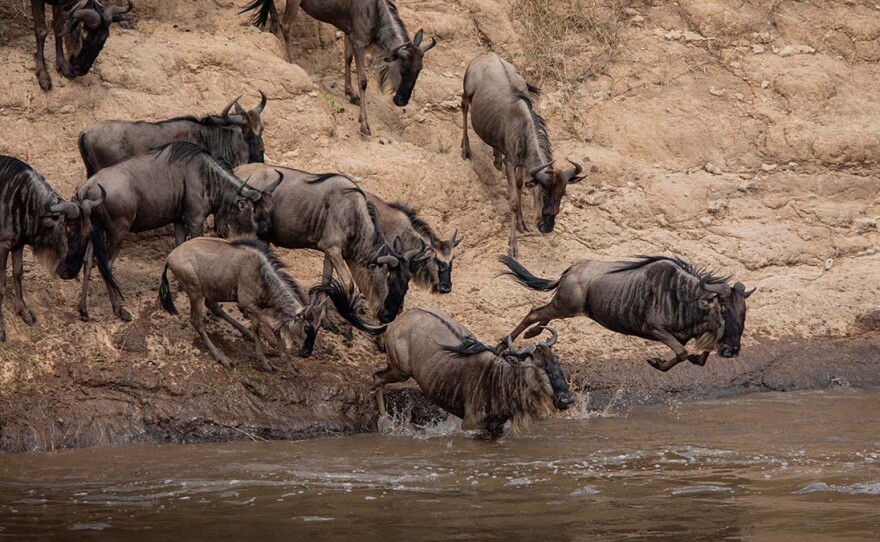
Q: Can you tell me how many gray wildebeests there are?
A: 11